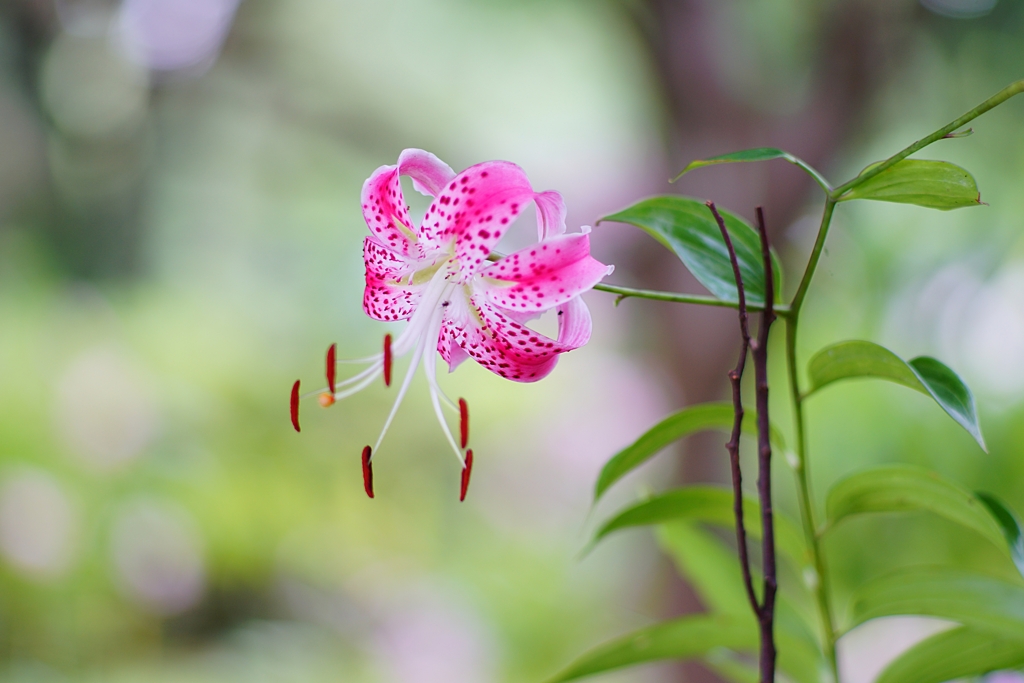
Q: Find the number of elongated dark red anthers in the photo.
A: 6